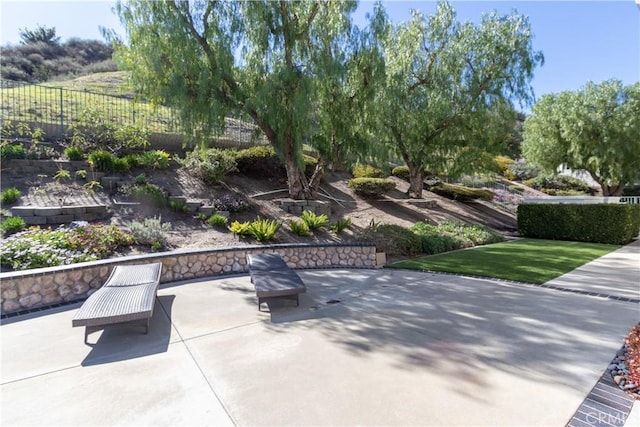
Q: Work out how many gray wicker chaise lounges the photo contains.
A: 2